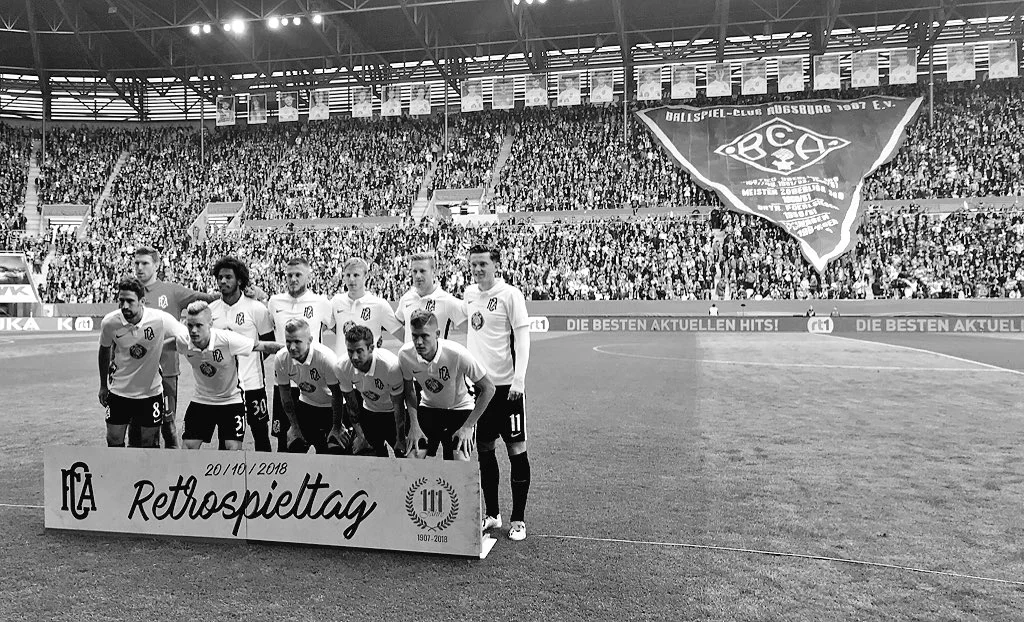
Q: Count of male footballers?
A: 11